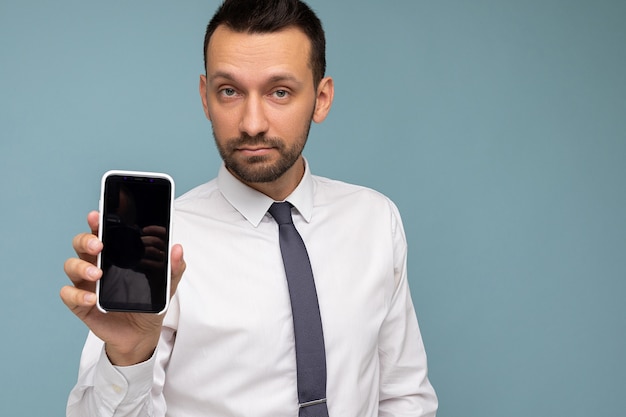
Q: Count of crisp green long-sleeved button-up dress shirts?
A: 0